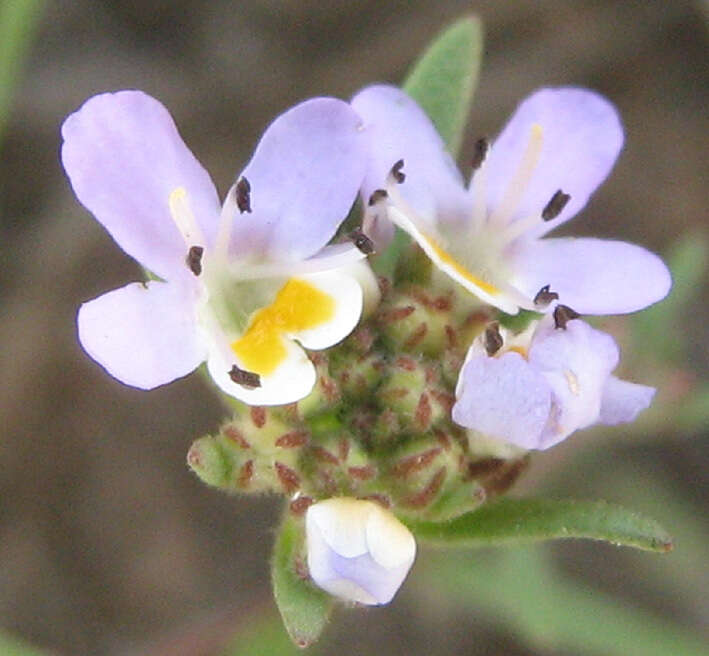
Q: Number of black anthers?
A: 11